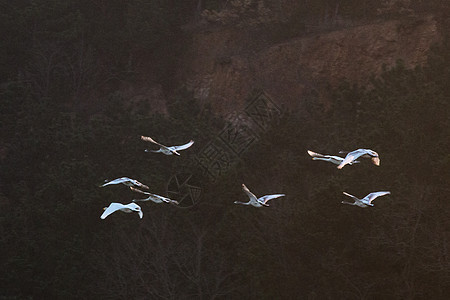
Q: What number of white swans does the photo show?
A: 8